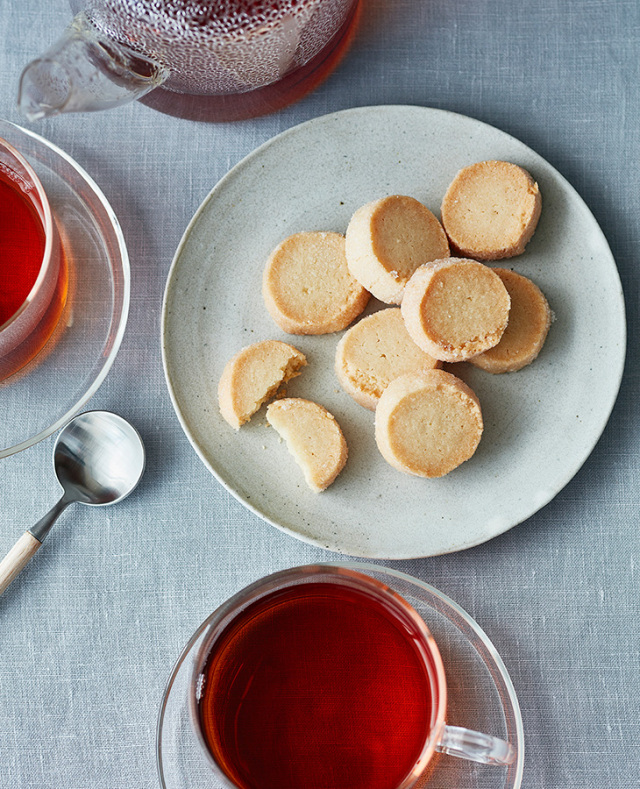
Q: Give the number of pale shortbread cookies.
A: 8